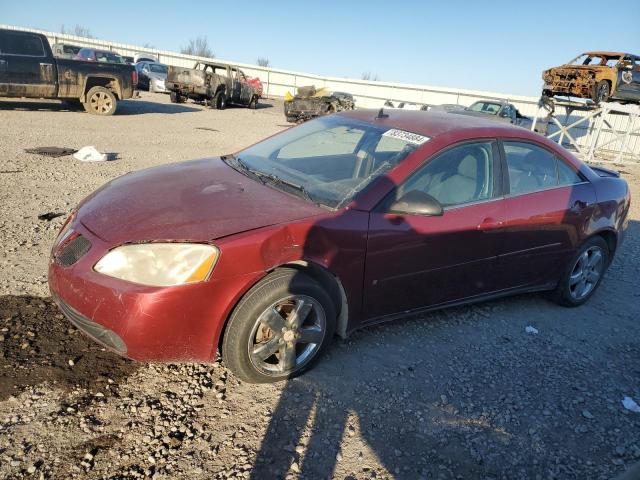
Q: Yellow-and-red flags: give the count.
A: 0